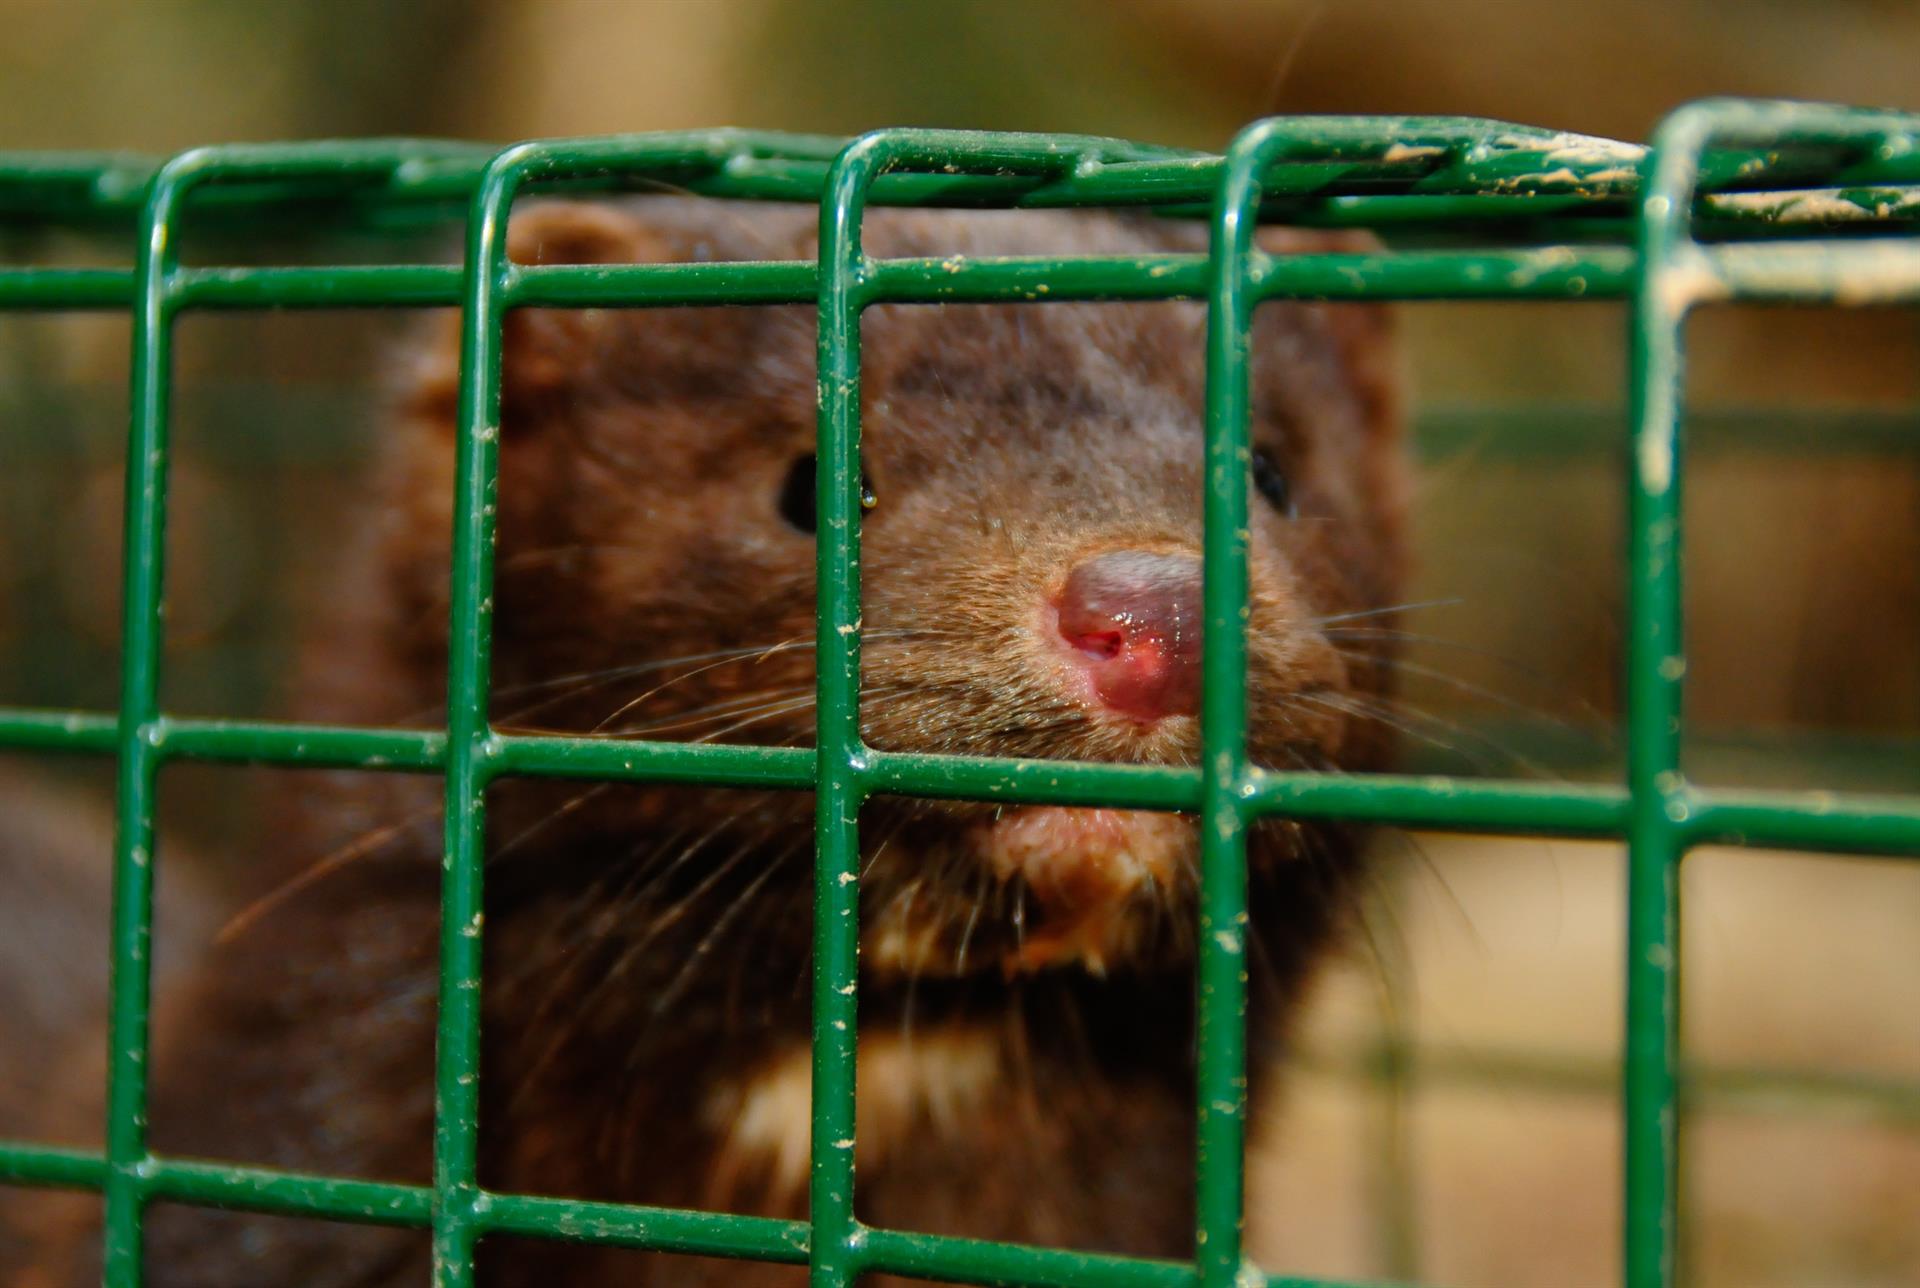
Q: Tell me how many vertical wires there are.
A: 5